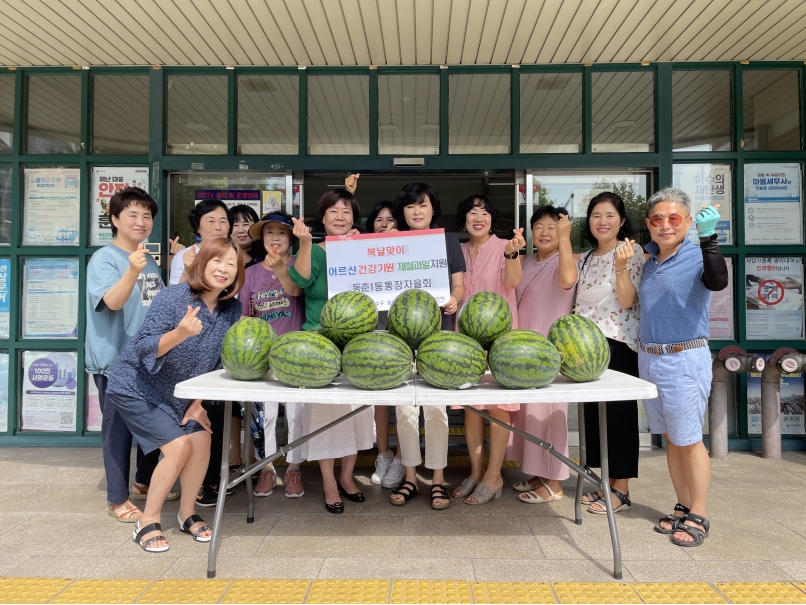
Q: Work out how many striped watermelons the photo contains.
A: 9